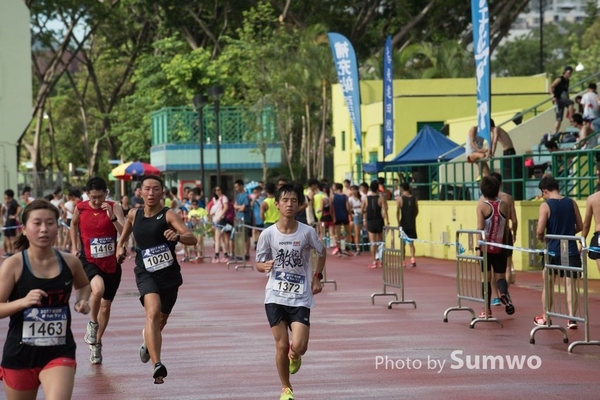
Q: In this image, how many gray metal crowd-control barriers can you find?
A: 6